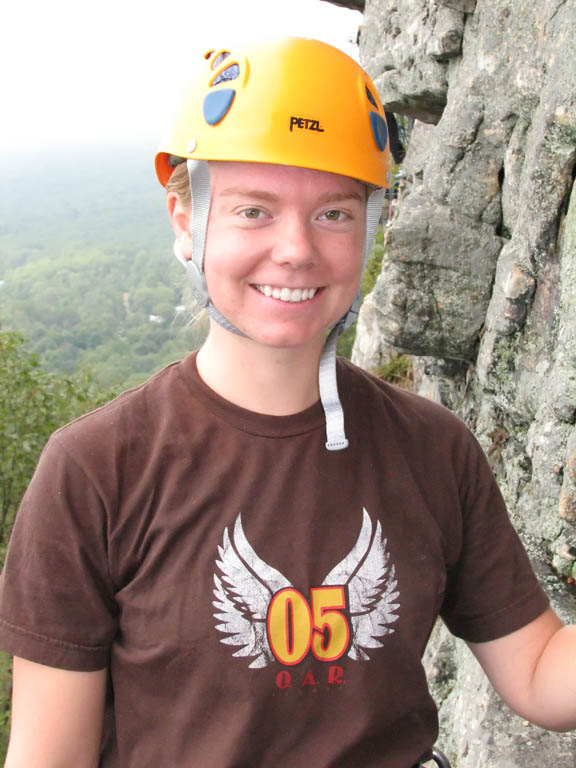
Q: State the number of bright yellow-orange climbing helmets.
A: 1